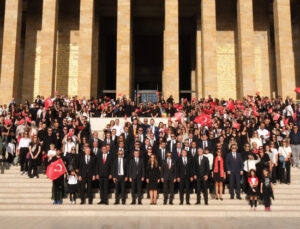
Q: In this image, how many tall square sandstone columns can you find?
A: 8